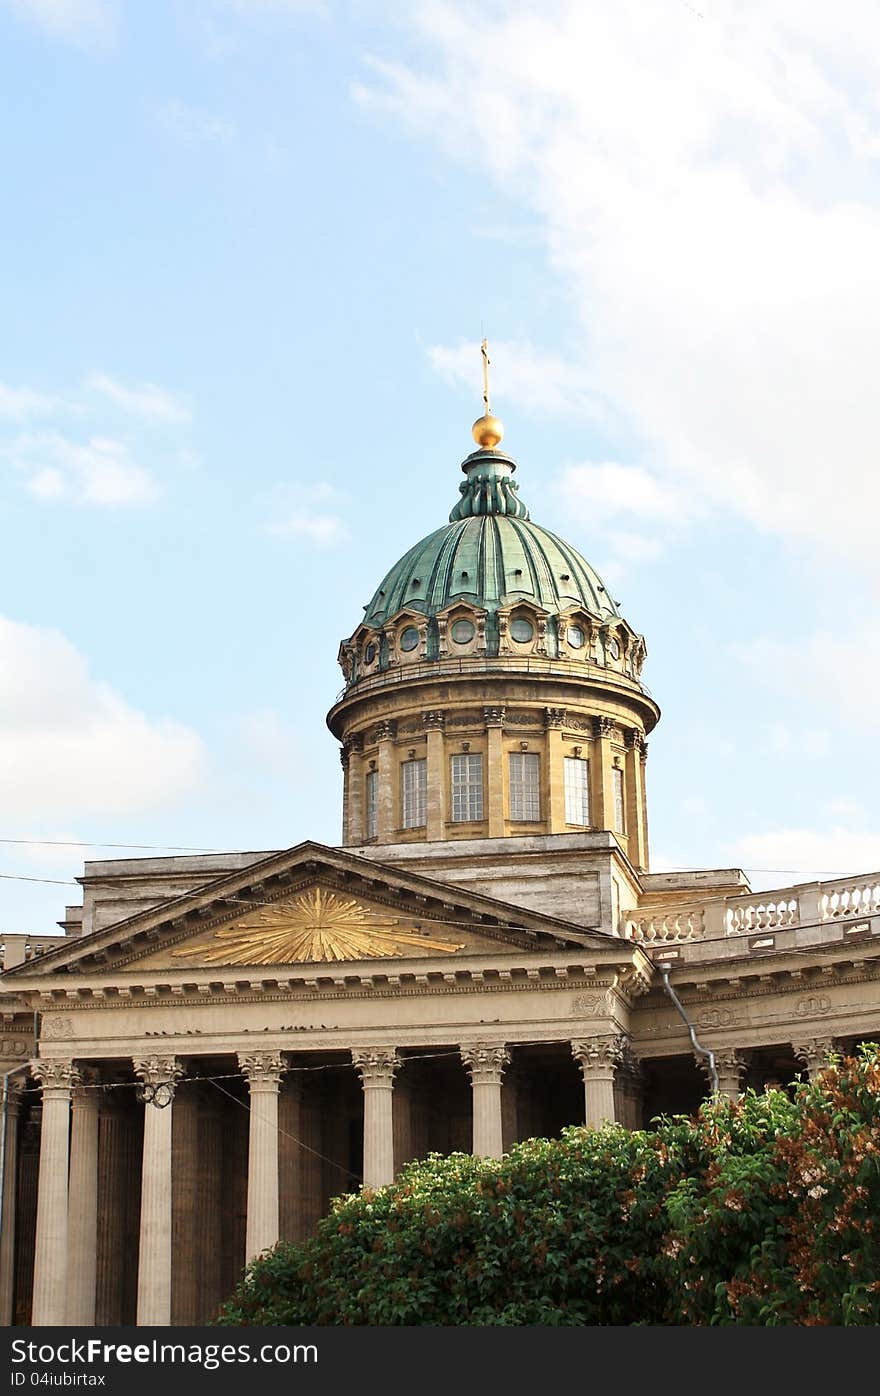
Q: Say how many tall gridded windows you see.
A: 6